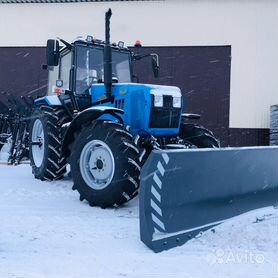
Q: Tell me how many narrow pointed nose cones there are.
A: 0